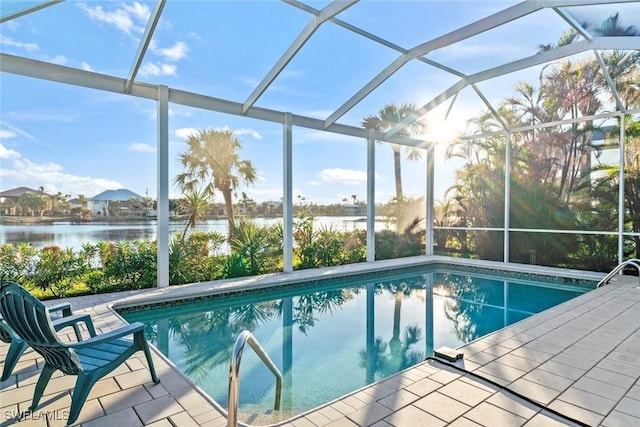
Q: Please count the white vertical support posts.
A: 6